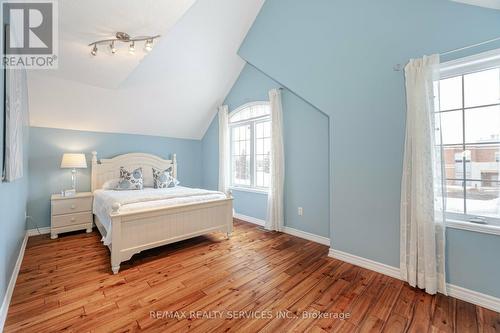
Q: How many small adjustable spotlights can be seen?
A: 4